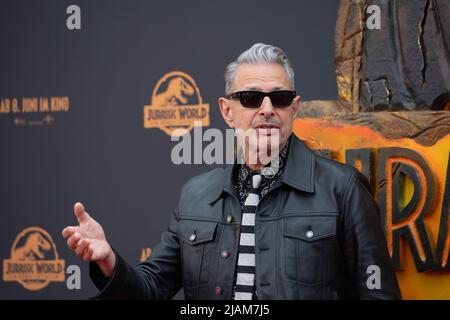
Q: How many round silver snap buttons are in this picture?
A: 5